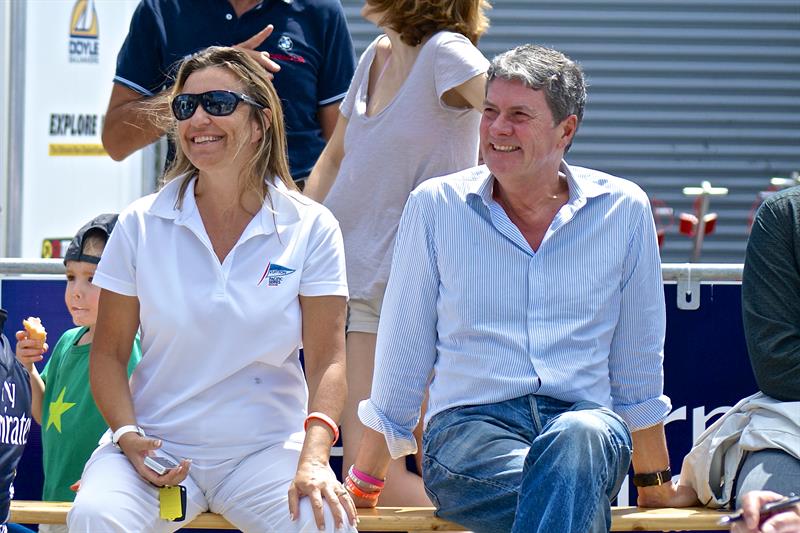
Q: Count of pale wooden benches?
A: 1